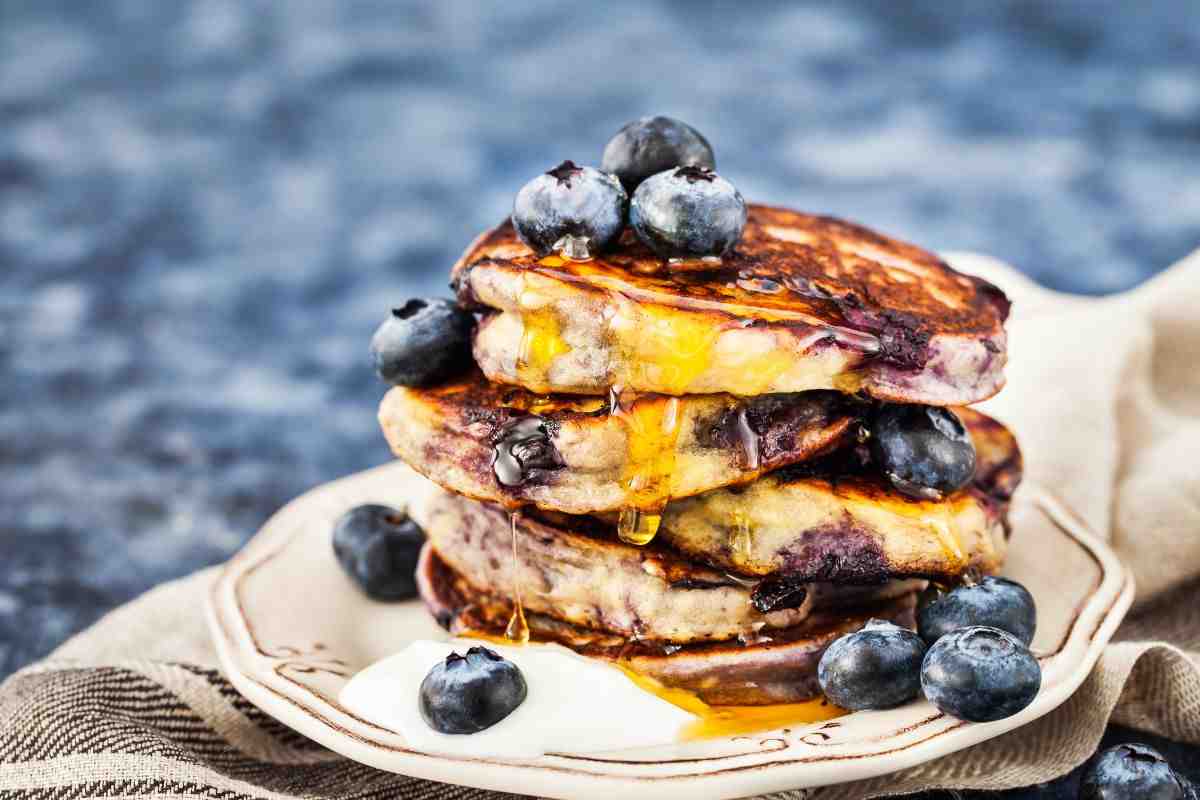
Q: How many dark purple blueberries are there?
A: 11